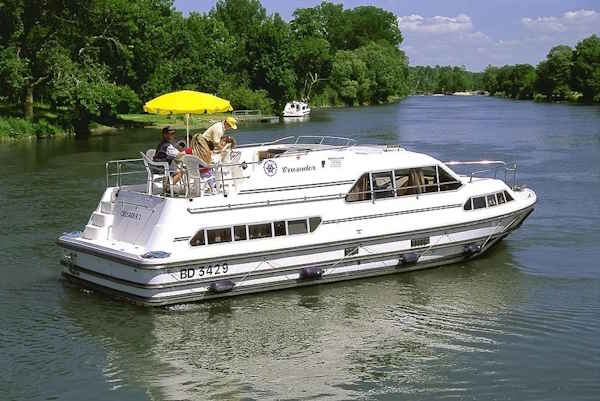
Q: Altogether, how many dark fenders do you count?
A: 4